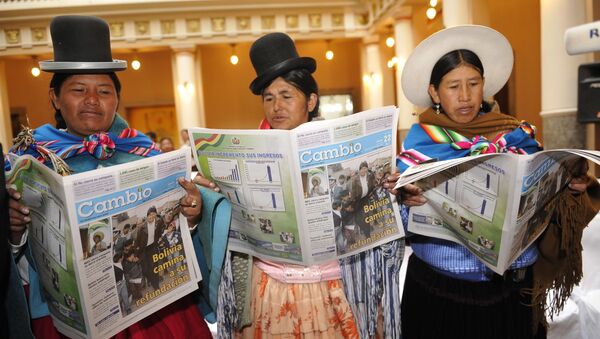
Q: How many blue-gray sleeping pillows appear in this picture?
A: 0